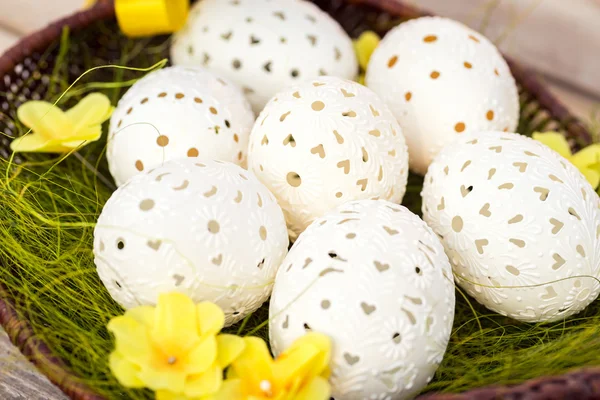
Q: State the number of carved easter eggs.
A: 7